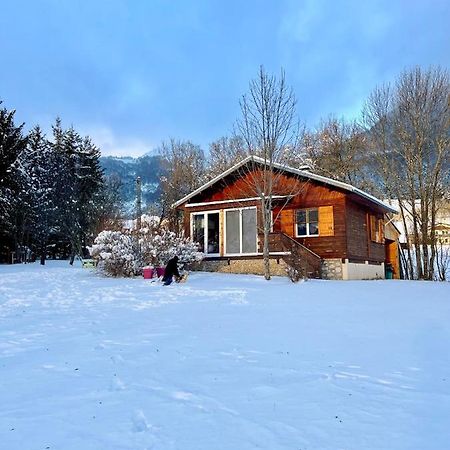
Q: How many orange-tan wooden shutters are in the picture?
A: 4